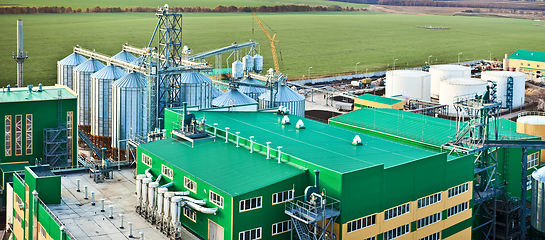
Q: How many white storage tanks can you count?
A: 4